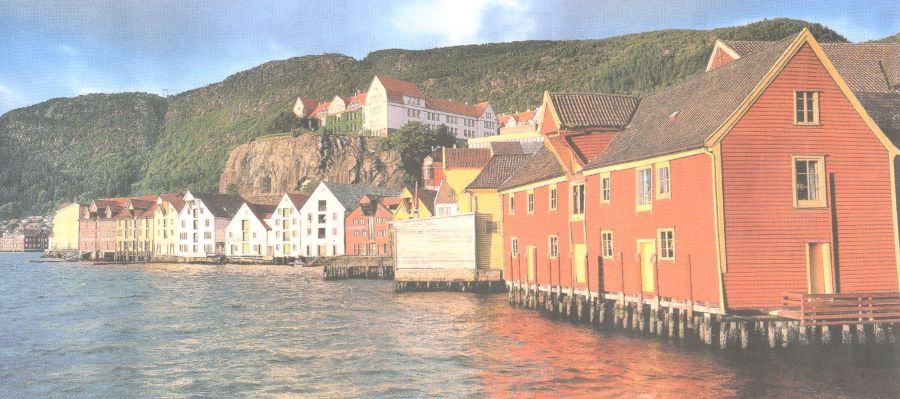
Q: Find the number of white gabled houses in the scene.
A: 4